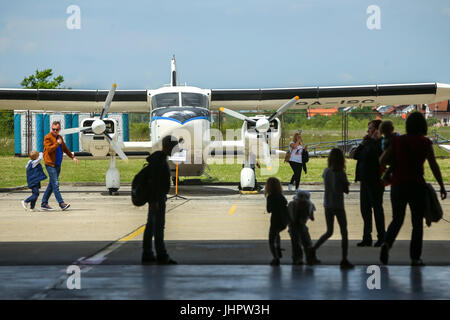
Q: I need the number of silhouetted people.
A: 7